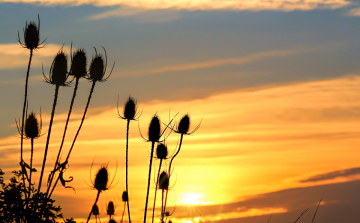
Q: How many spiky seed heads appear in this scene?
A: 14